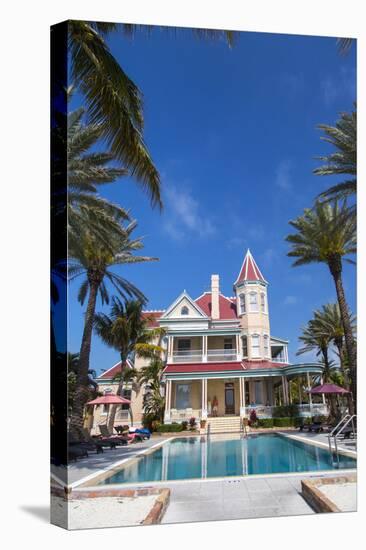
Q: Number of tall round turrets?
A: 1